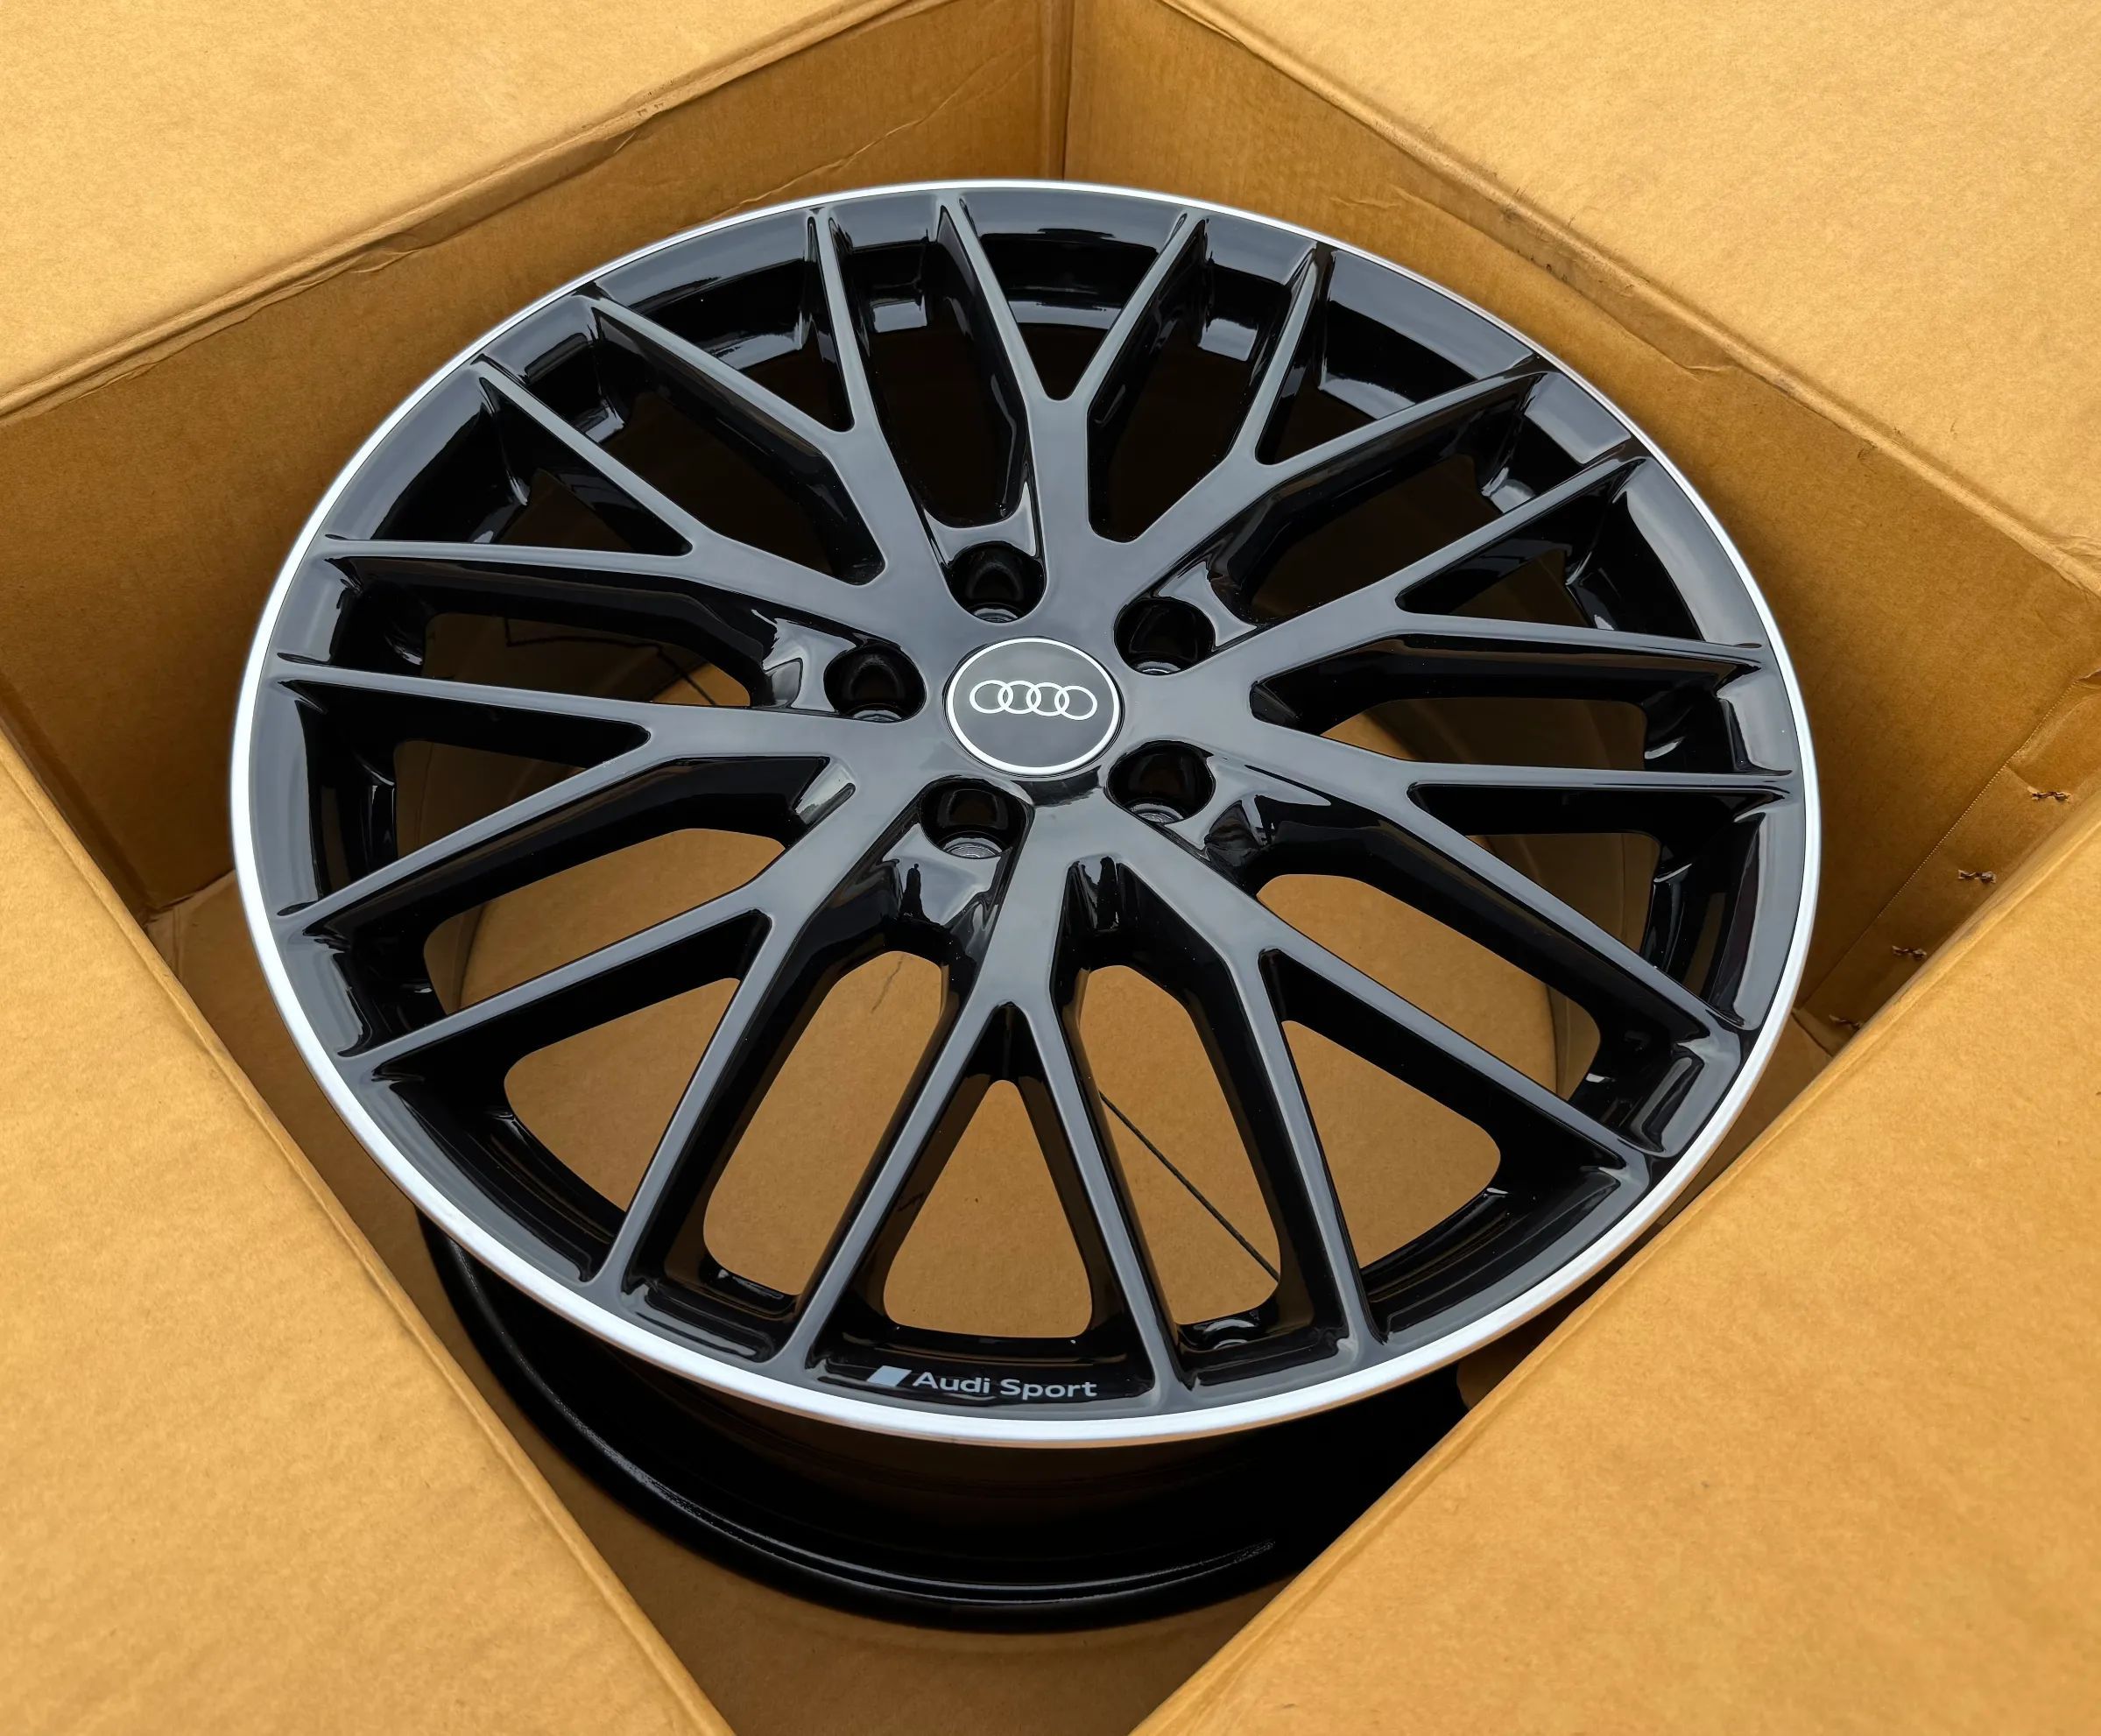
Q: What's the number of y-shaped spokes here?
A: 10